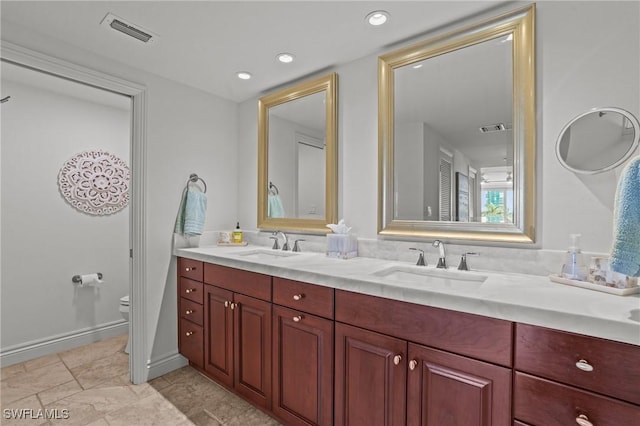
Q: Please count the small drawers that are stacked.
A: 4